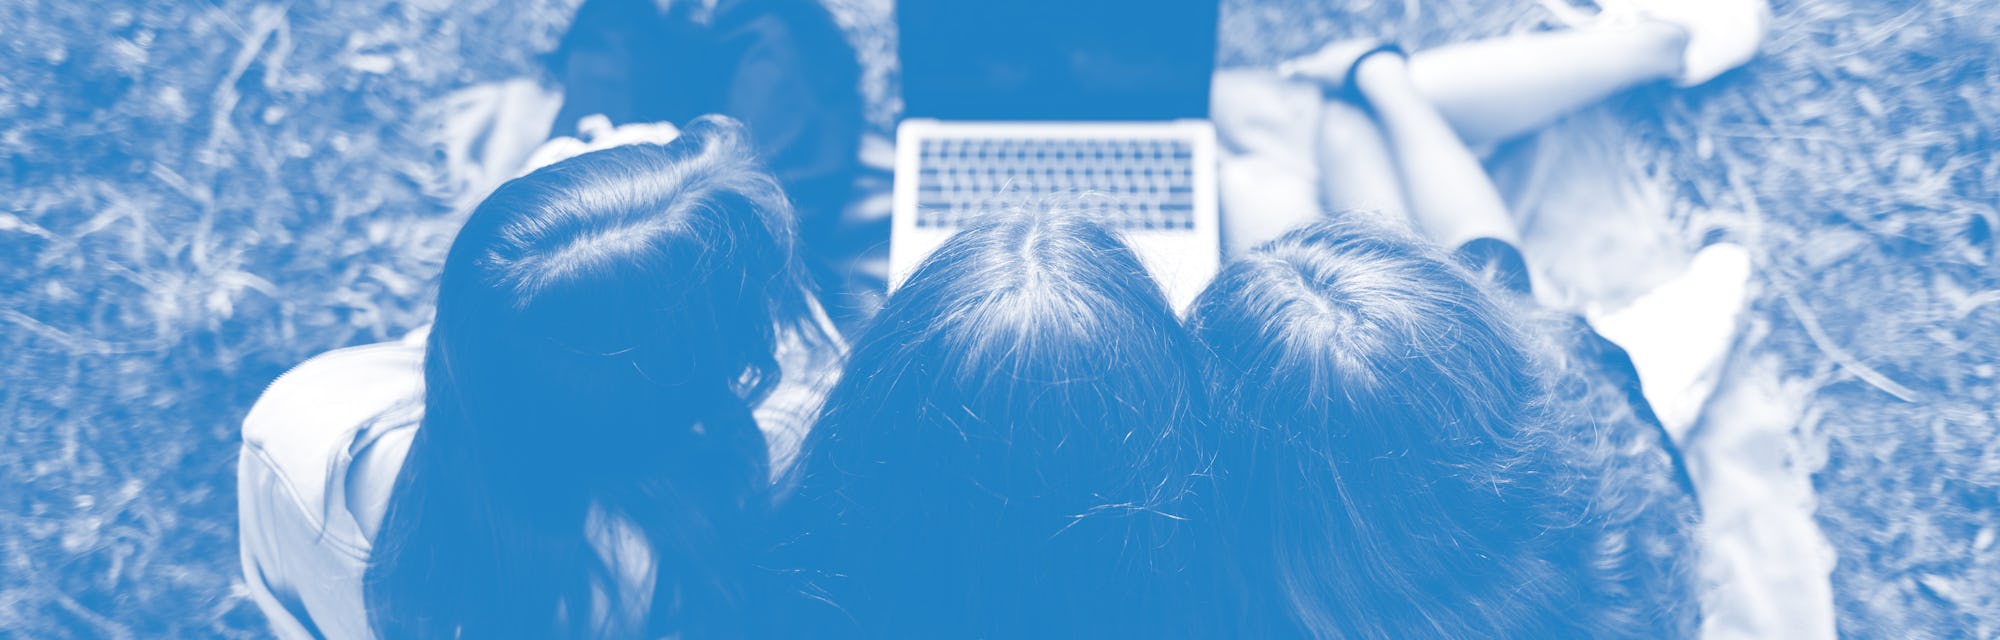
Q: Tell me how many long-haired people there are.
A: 3